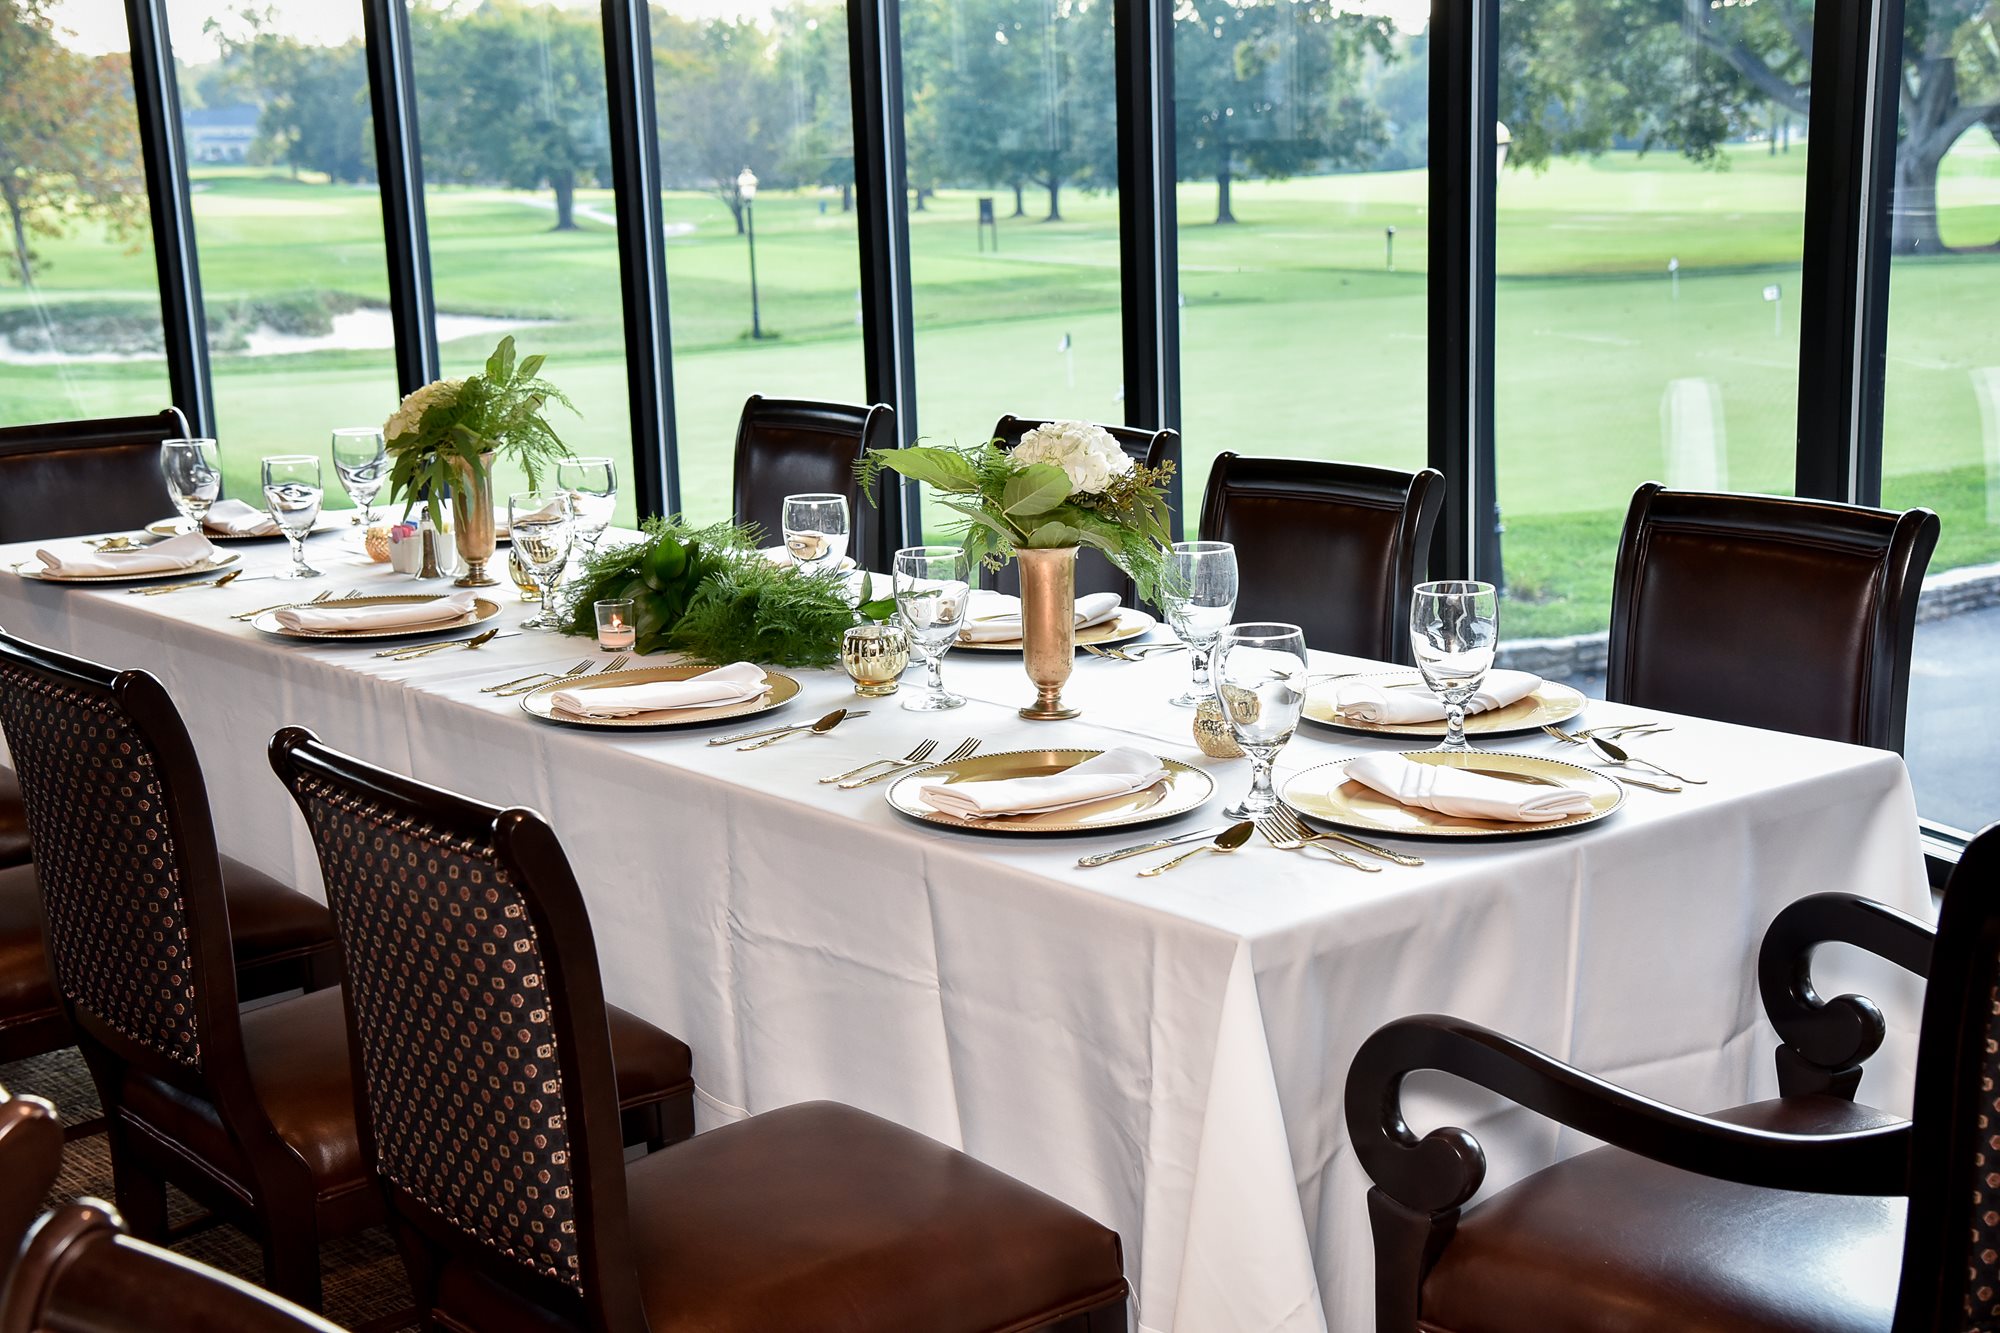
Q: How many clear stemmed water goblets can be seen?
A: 10